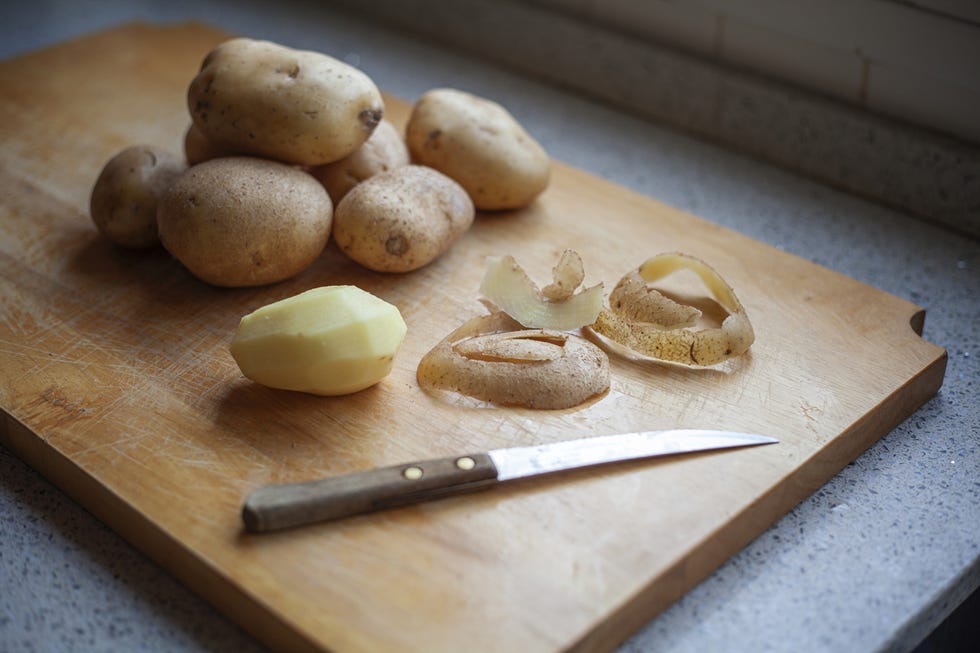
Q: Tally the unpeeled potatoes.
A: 7